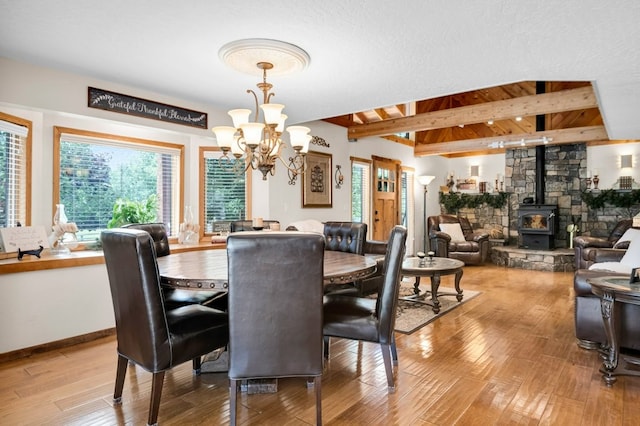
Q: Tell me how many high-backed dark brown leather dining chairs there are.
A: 6